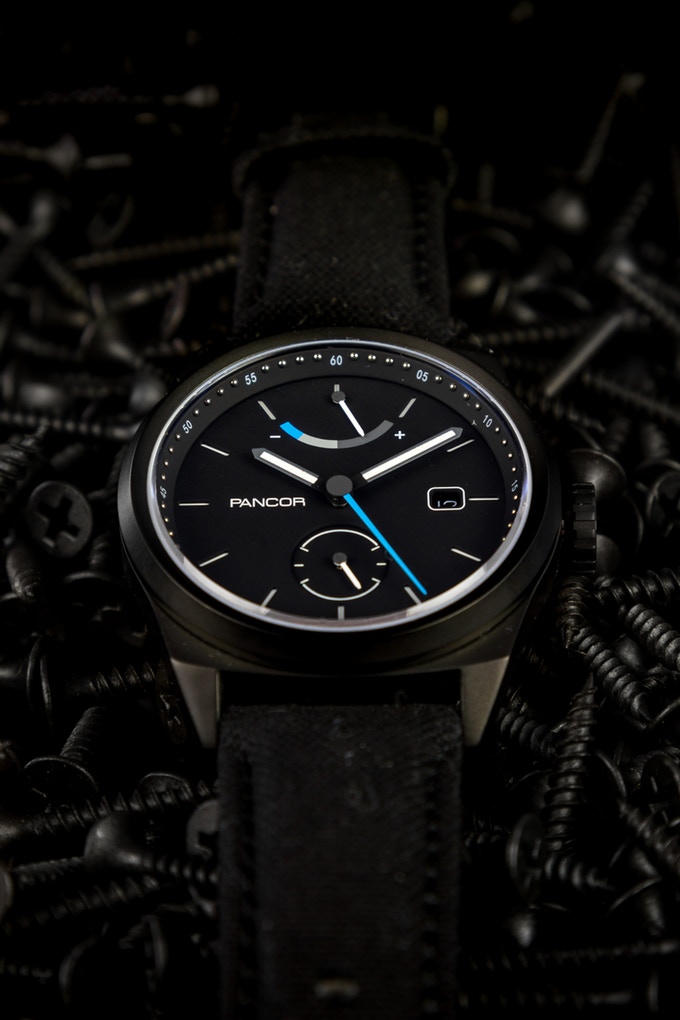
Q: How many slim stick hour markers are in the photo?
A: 12